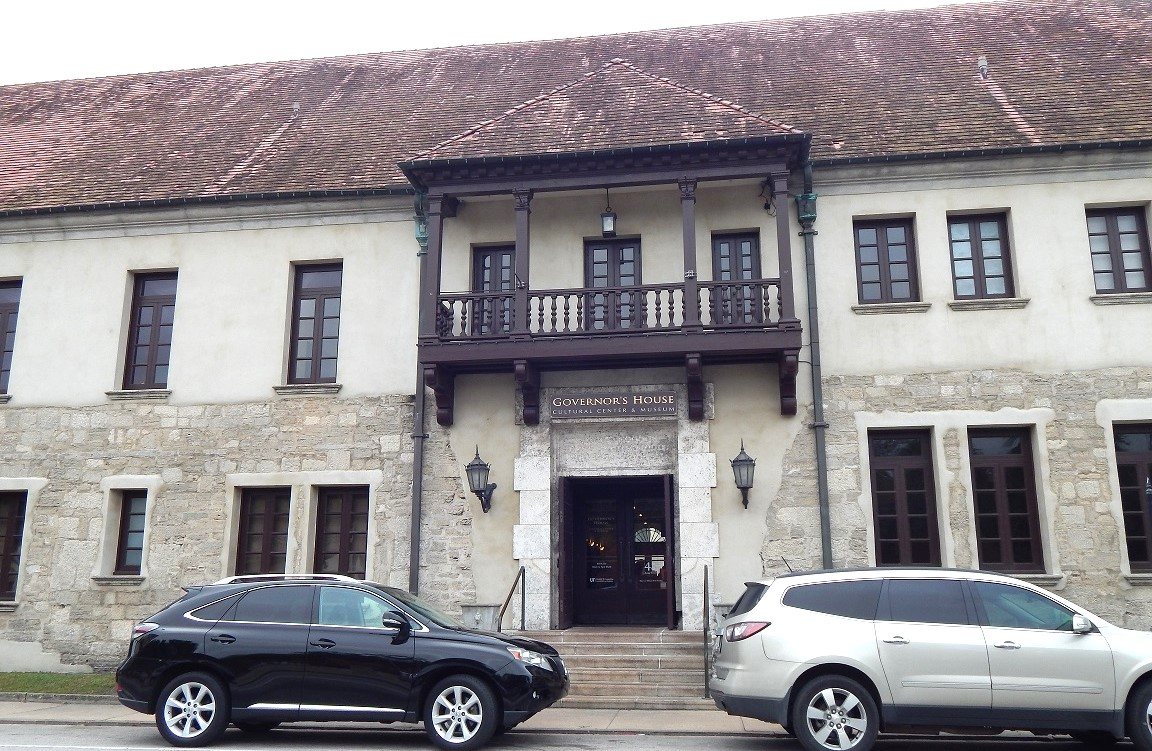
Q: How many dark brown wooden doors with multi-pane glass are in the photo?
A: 3